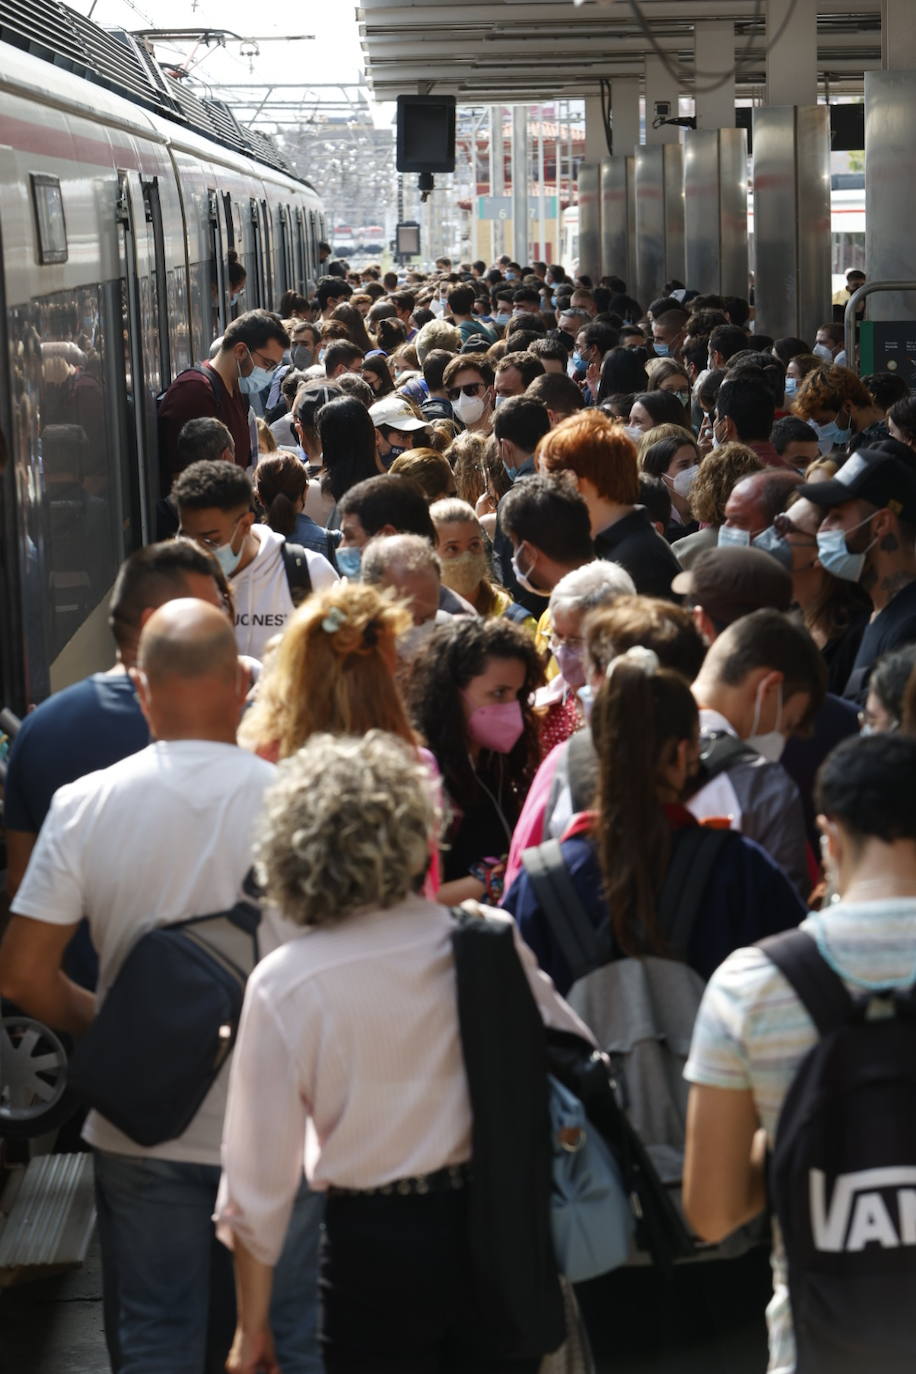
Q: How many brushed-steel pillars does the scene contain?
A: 6